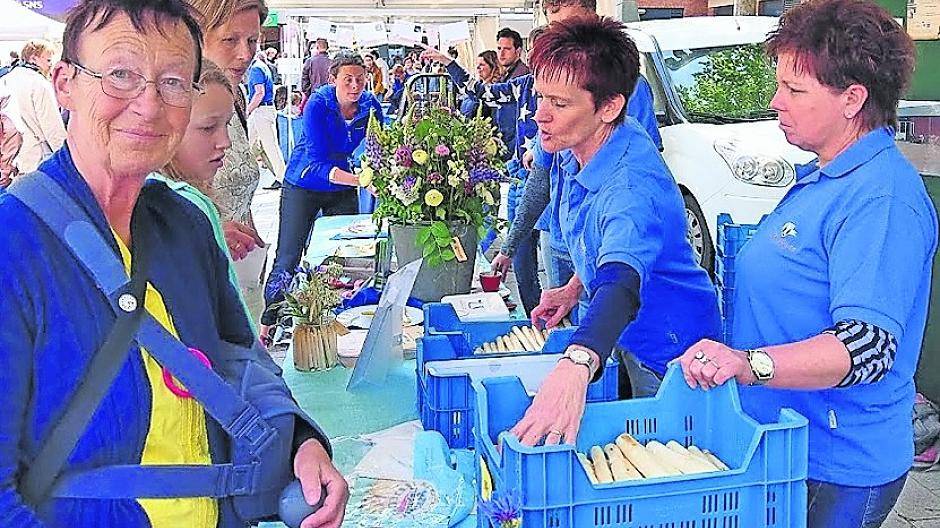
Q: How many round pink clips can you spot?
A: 1